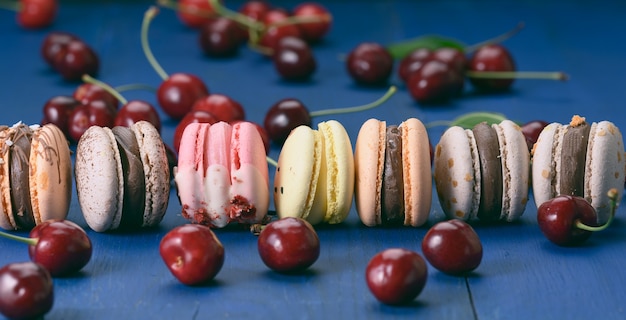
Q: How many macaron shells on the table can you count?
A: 14